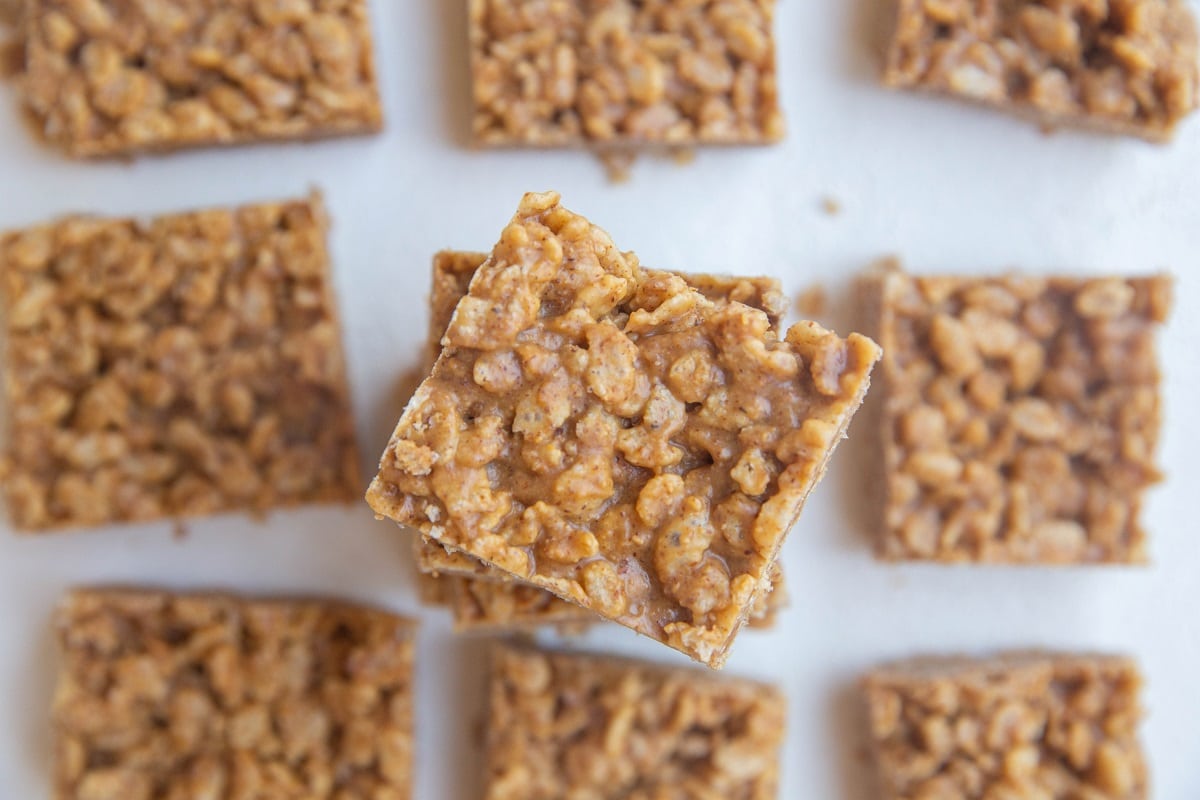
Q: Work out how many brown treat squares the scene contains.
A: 11